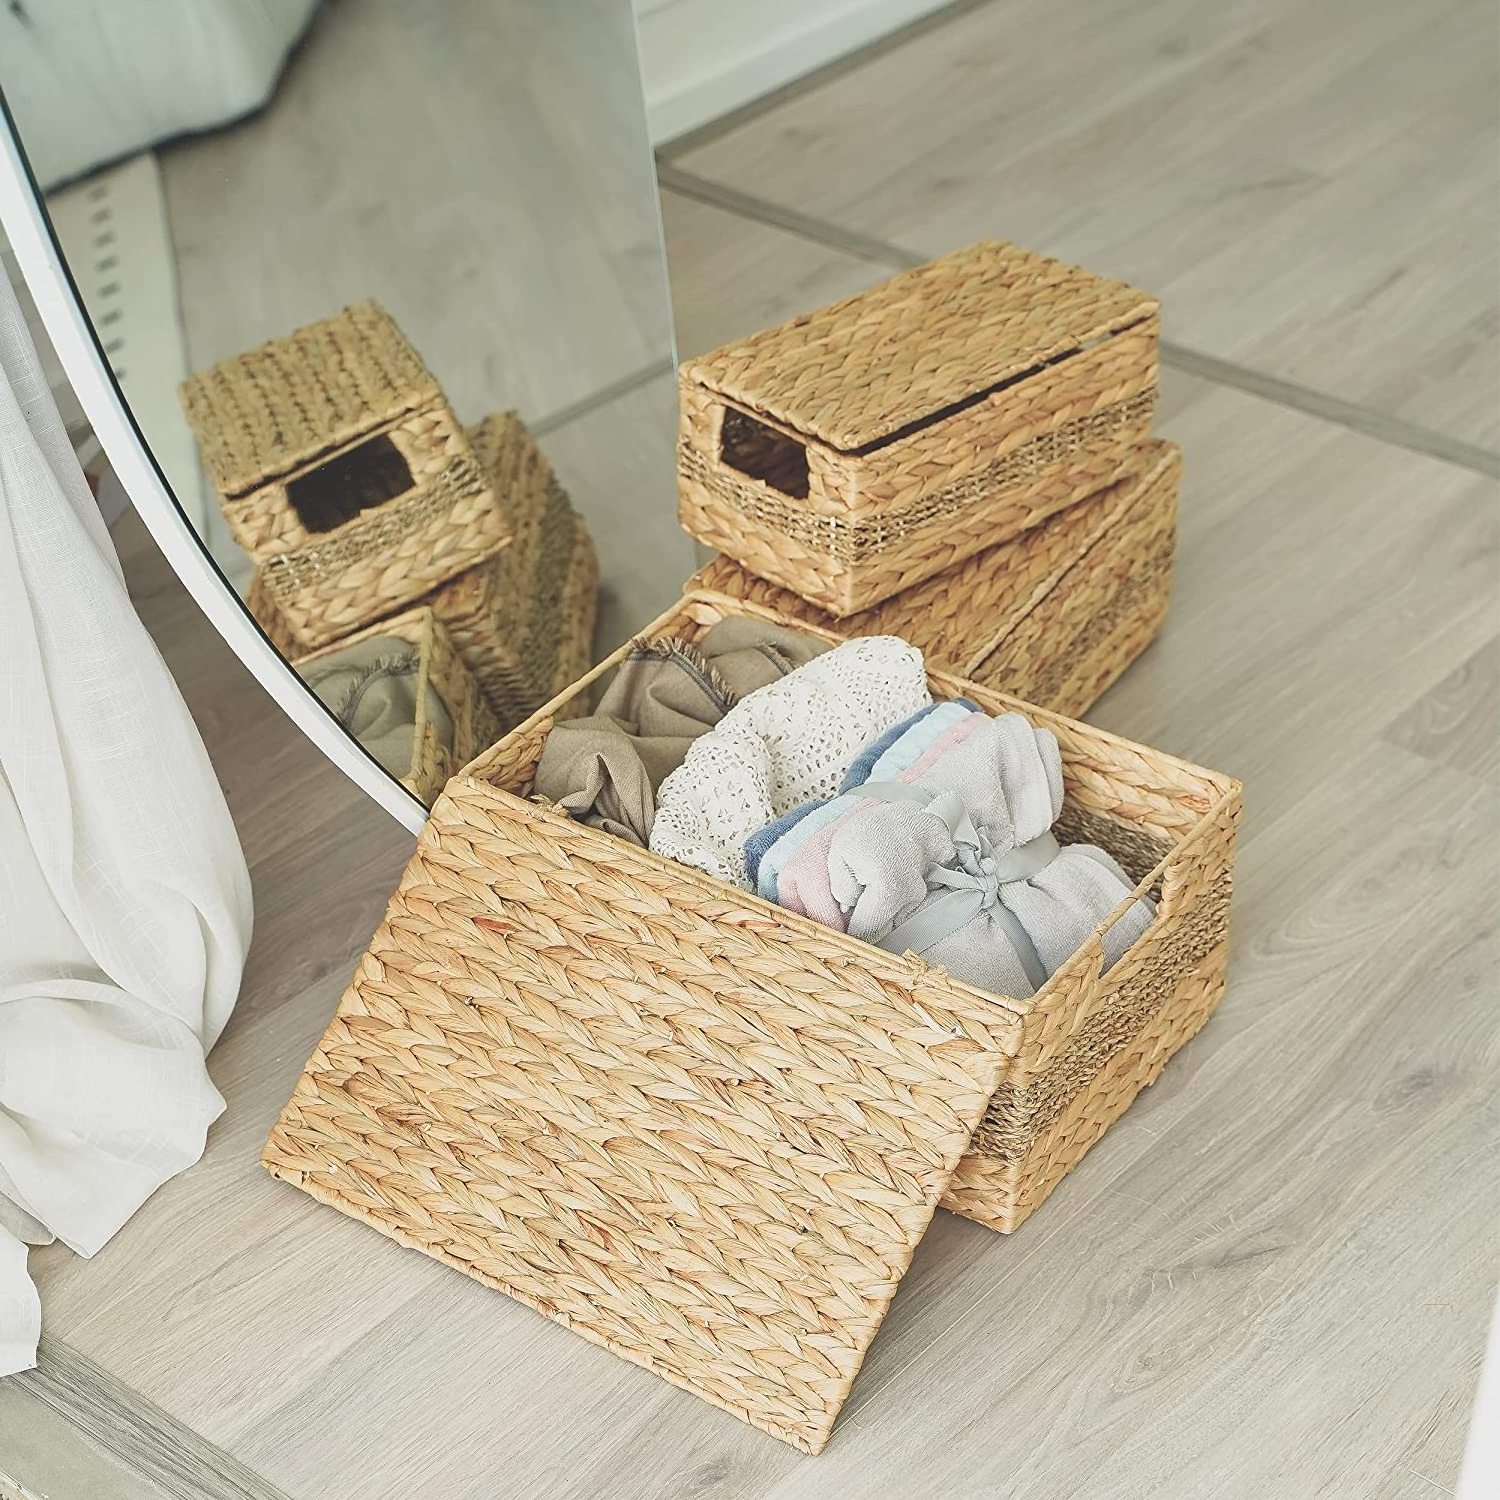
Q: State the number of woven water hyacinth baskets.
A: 3